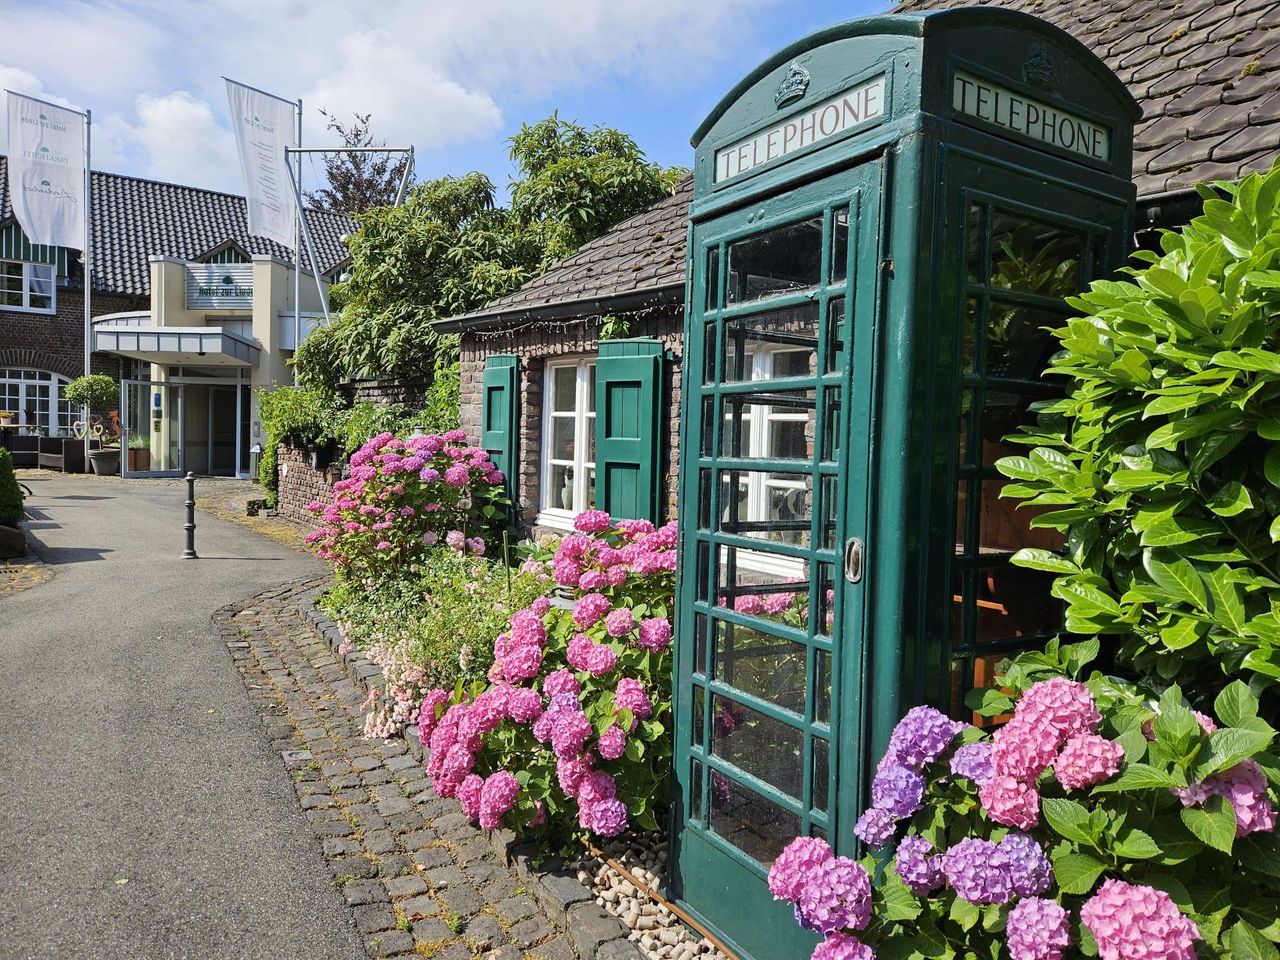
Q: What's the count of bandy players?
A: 0